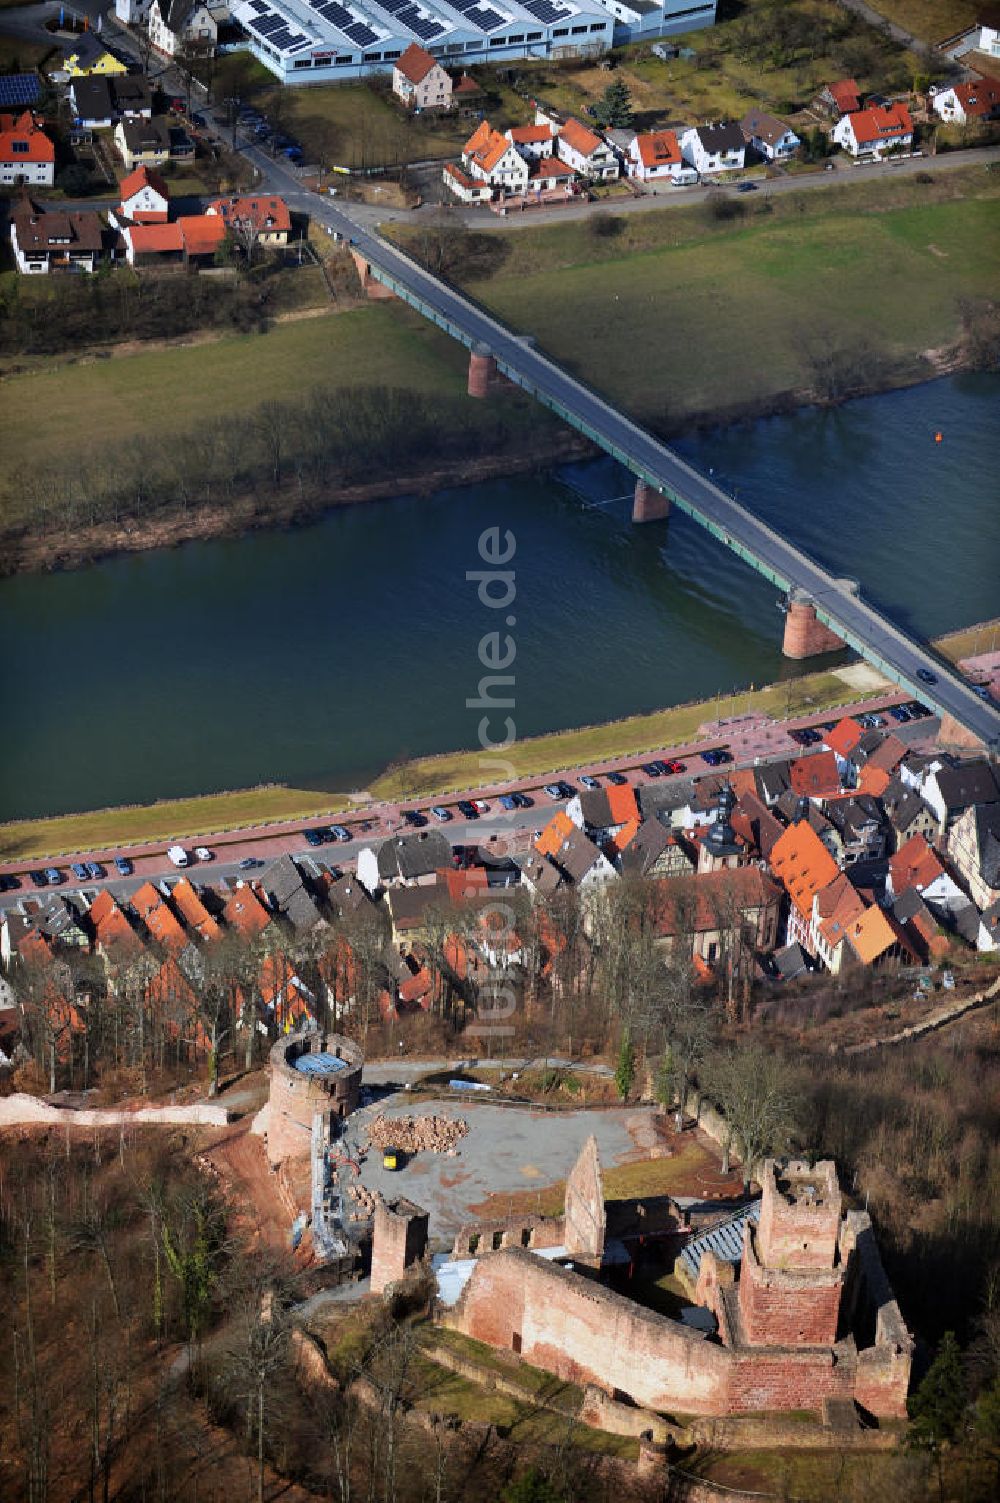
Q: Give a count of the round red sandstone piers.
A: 3